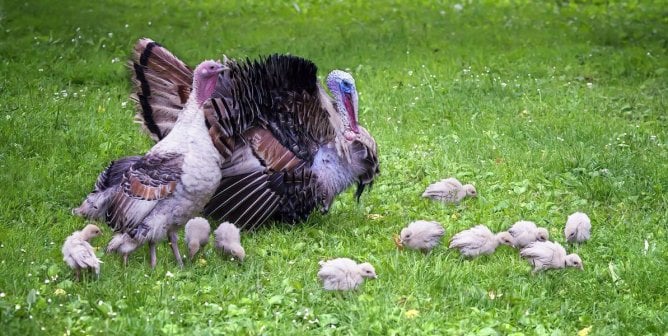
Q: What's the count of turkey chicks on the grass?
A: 11